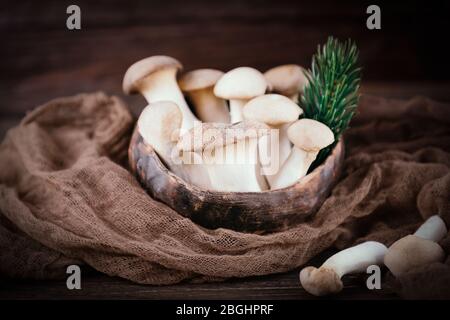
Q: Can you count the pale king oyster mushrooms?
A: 10